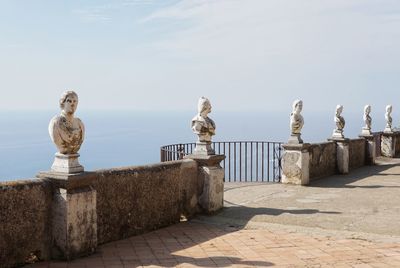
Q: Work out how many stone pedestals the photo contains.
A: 6